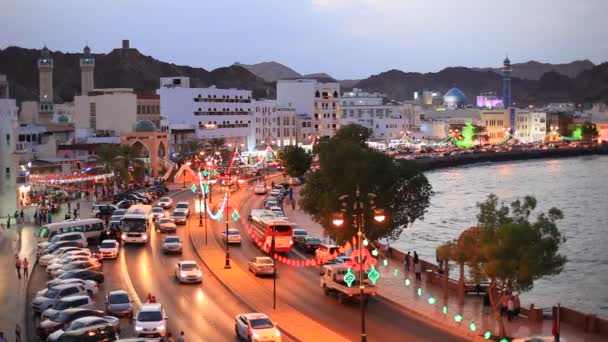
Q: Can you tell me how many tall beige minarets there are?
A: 2